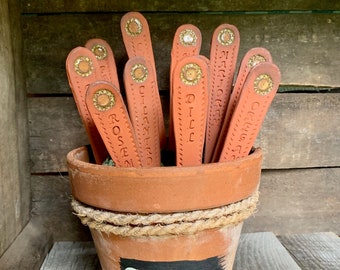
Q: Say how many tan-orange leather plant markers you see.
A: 10